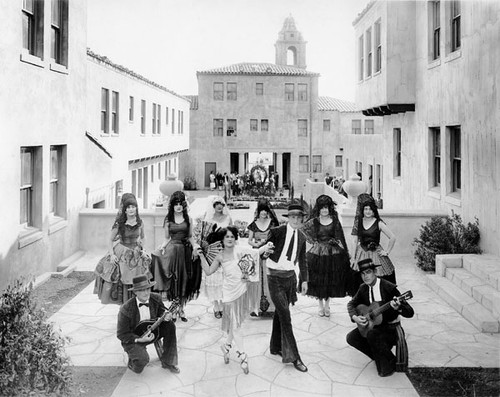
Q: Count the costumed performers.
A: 10